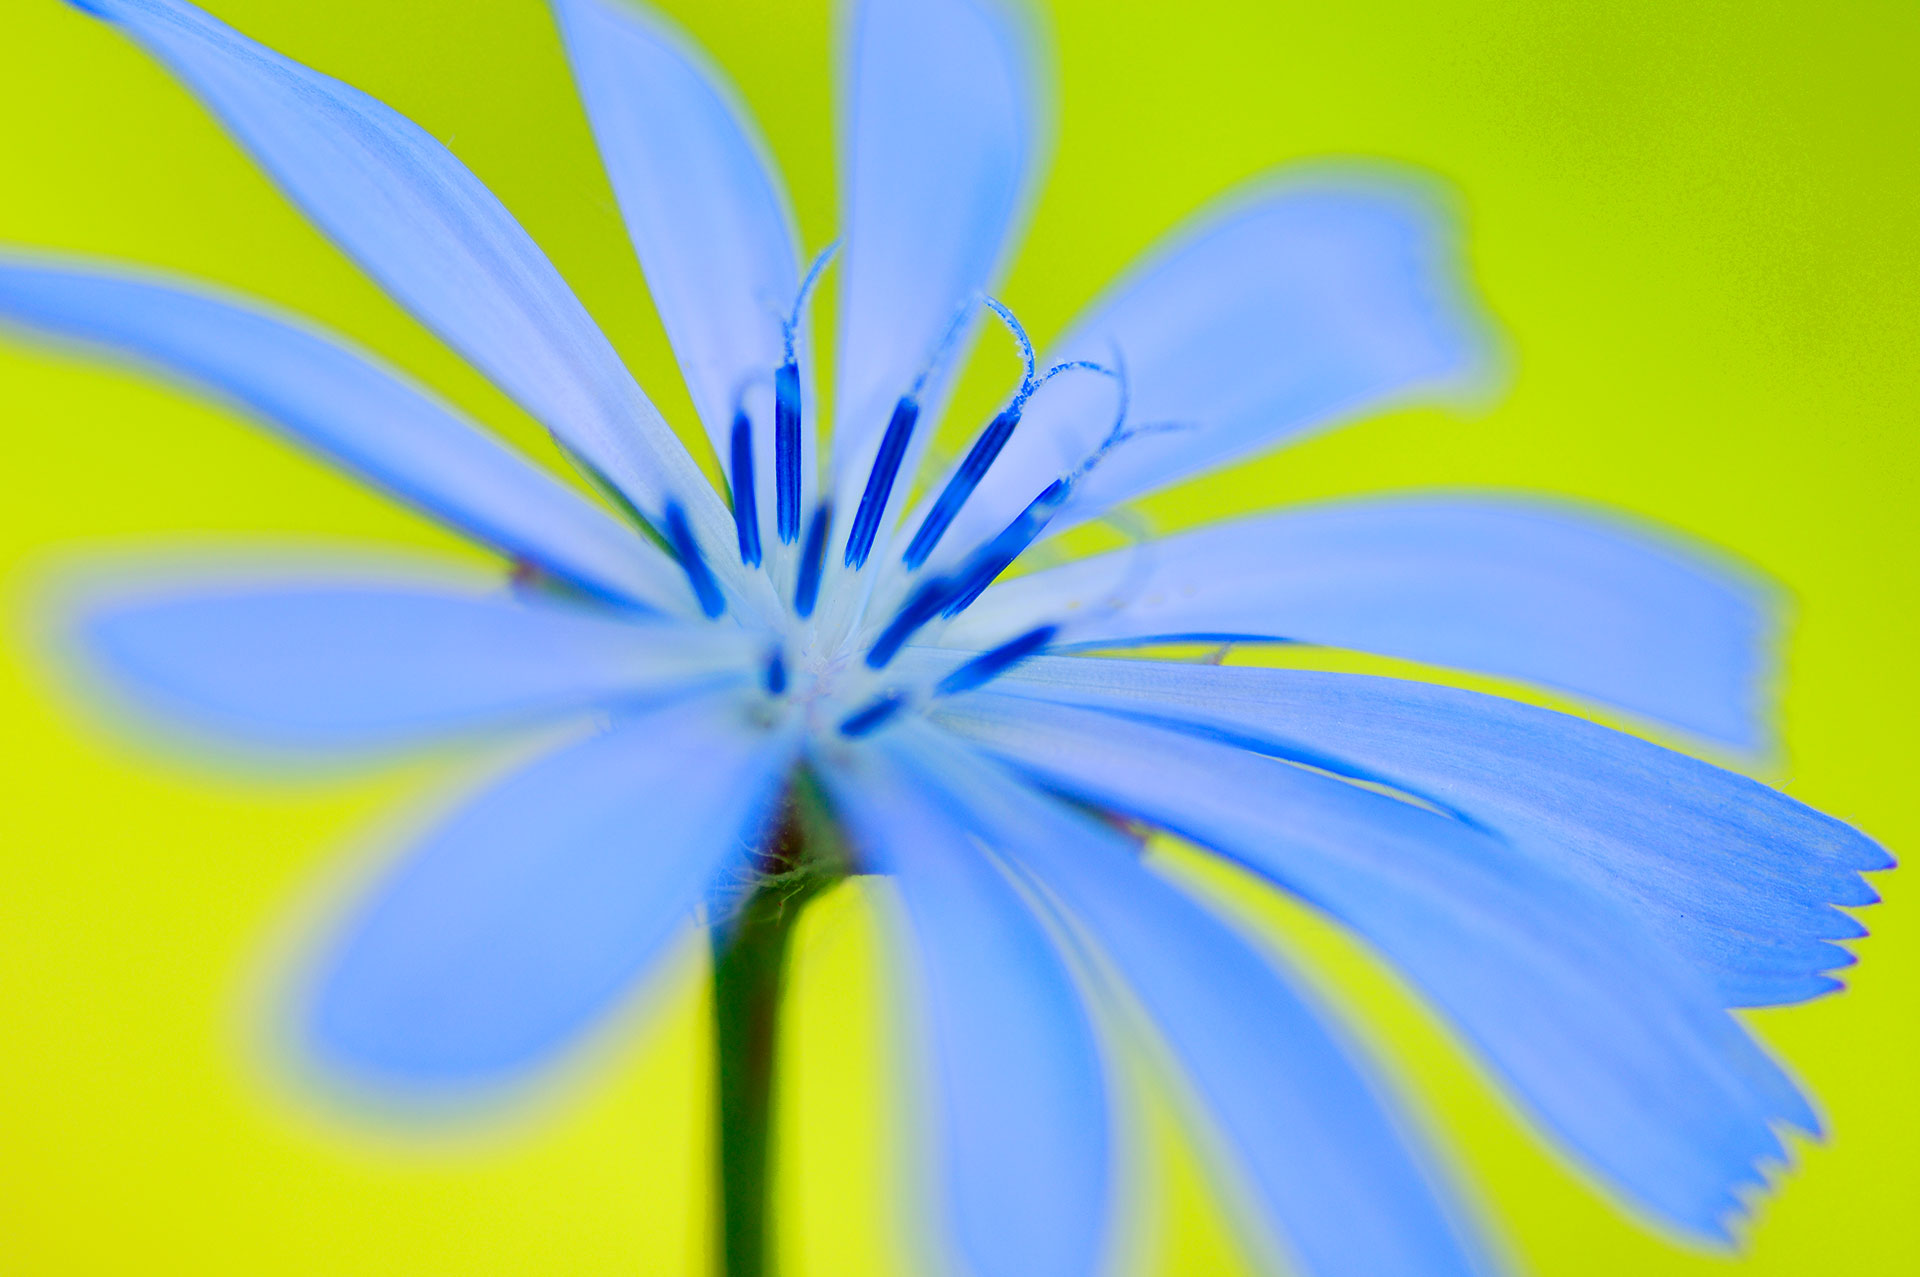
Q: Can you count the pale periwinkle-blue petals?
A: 12